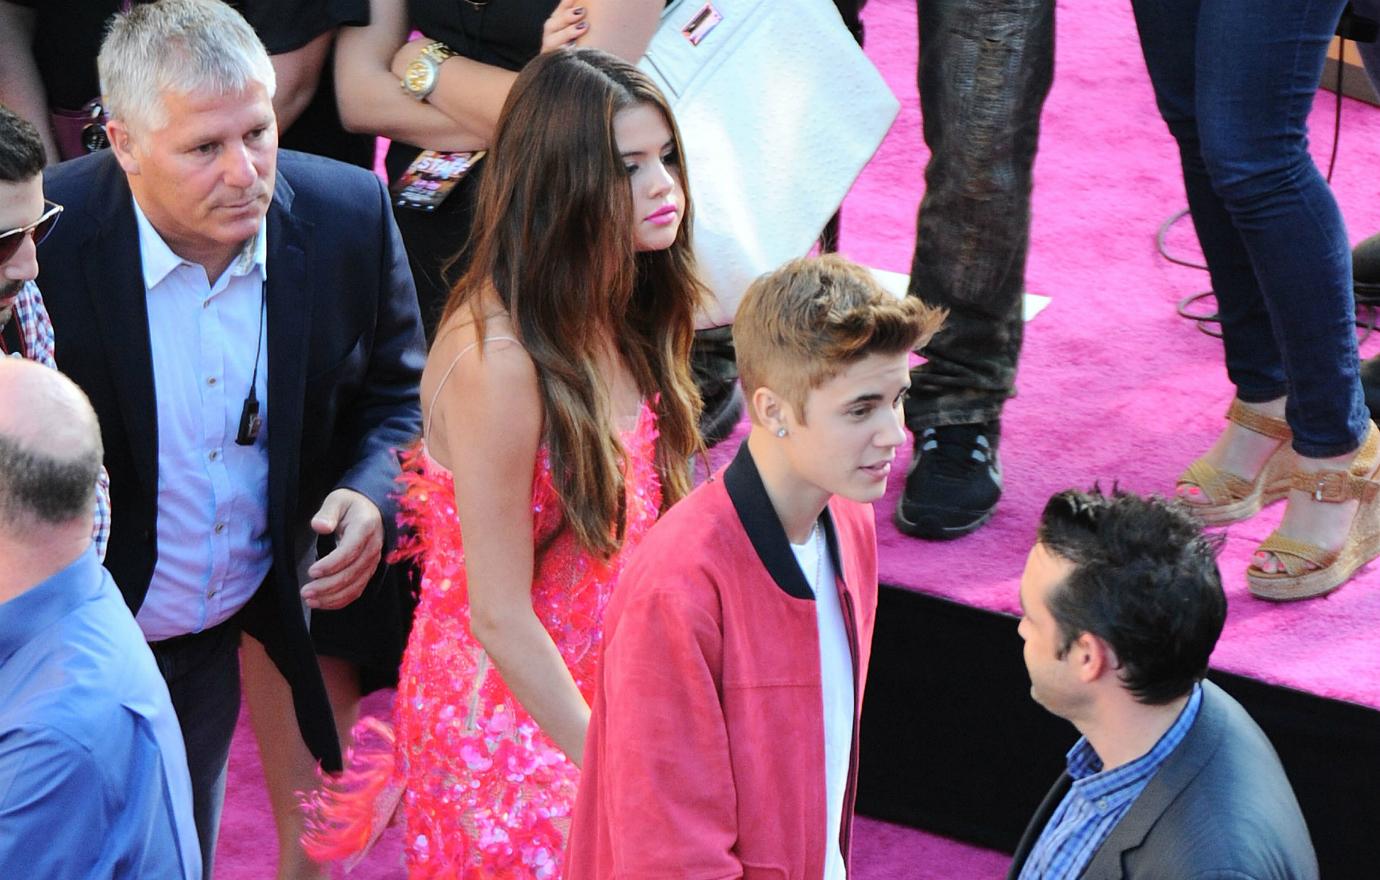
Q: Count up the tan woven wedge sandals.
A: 2